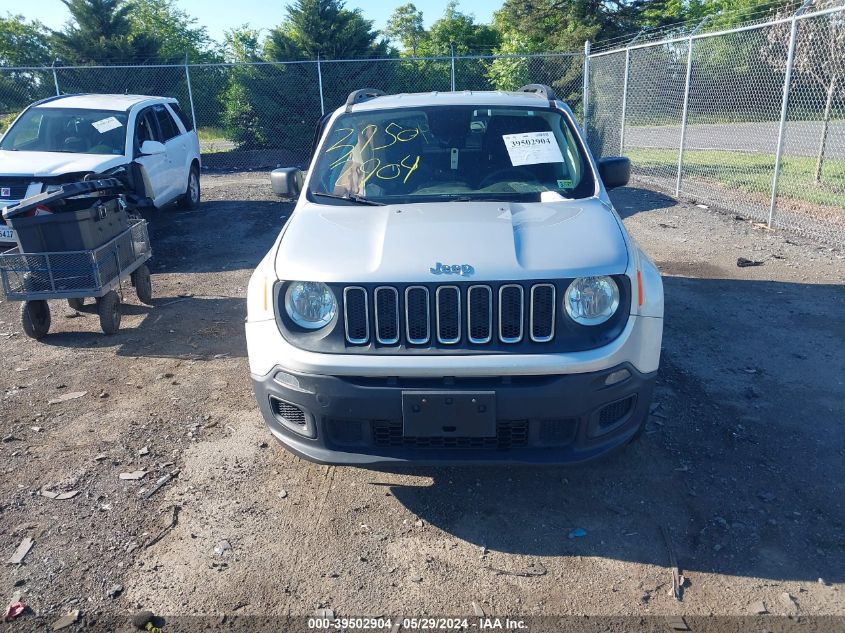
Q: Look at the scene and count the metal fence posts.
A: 8